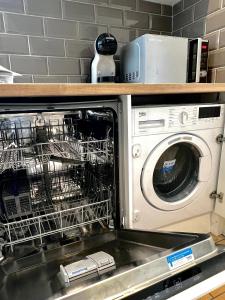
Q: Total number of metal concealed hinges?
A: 2